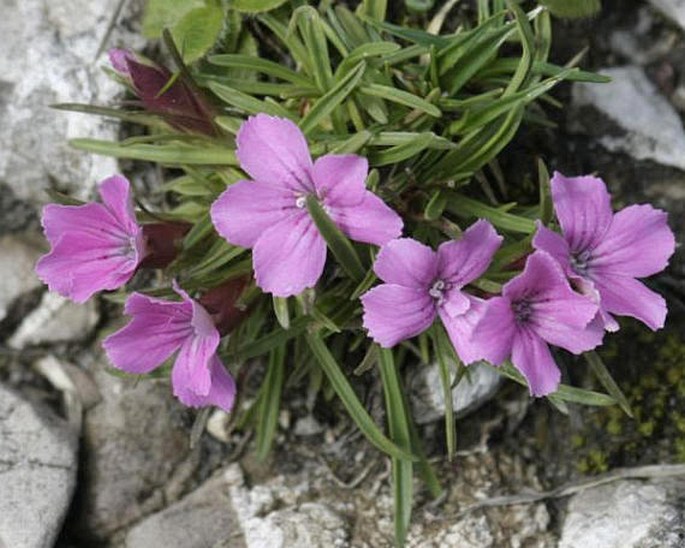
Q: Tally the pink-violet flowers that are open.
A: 6